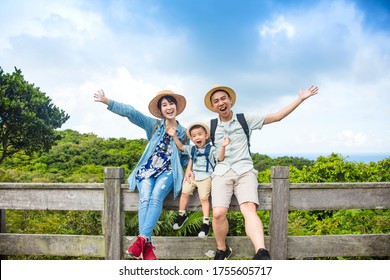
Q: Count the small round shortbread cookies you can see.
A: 0